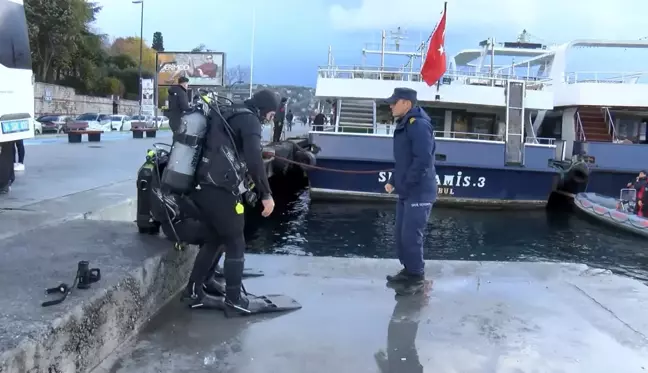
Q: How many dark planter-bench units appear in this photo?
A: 2